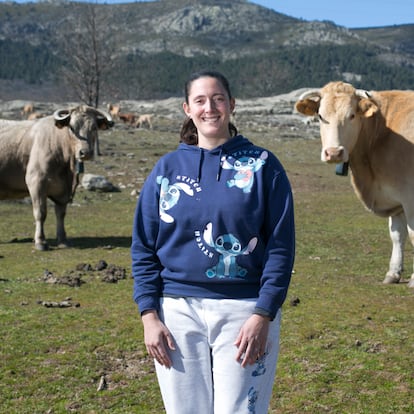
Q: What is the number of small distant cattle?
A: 5